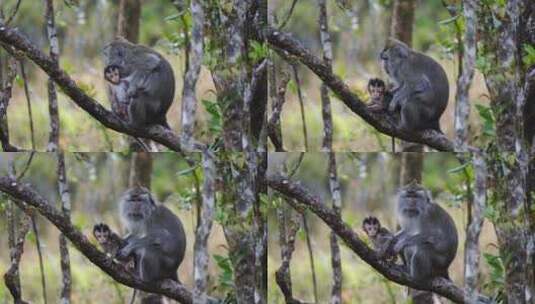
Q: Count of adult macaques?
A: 4